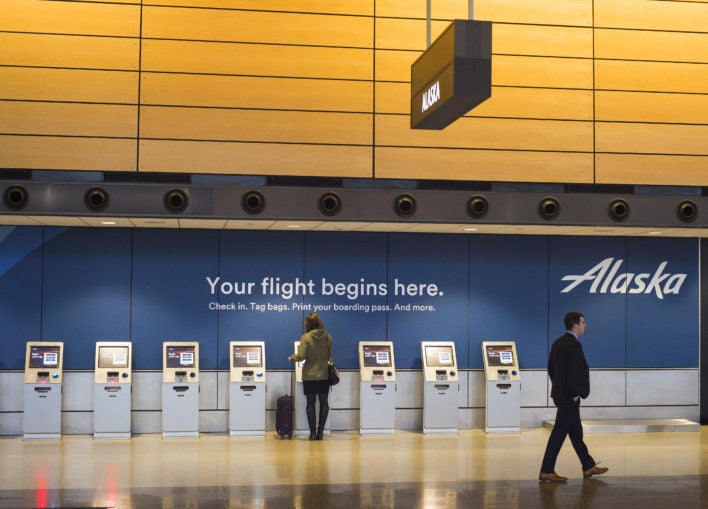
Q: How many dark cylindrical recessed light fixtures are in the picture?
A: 10